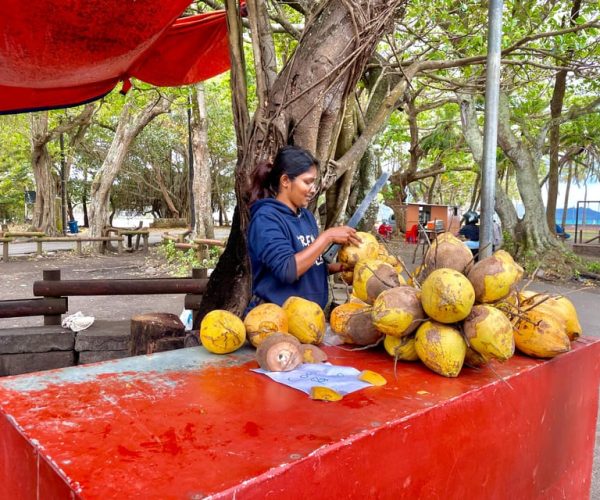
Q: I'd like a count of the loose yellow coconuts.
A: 3